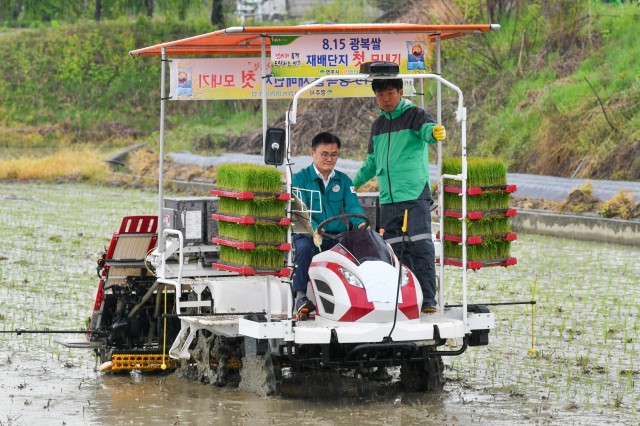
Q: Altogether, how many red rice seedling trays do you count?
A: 8